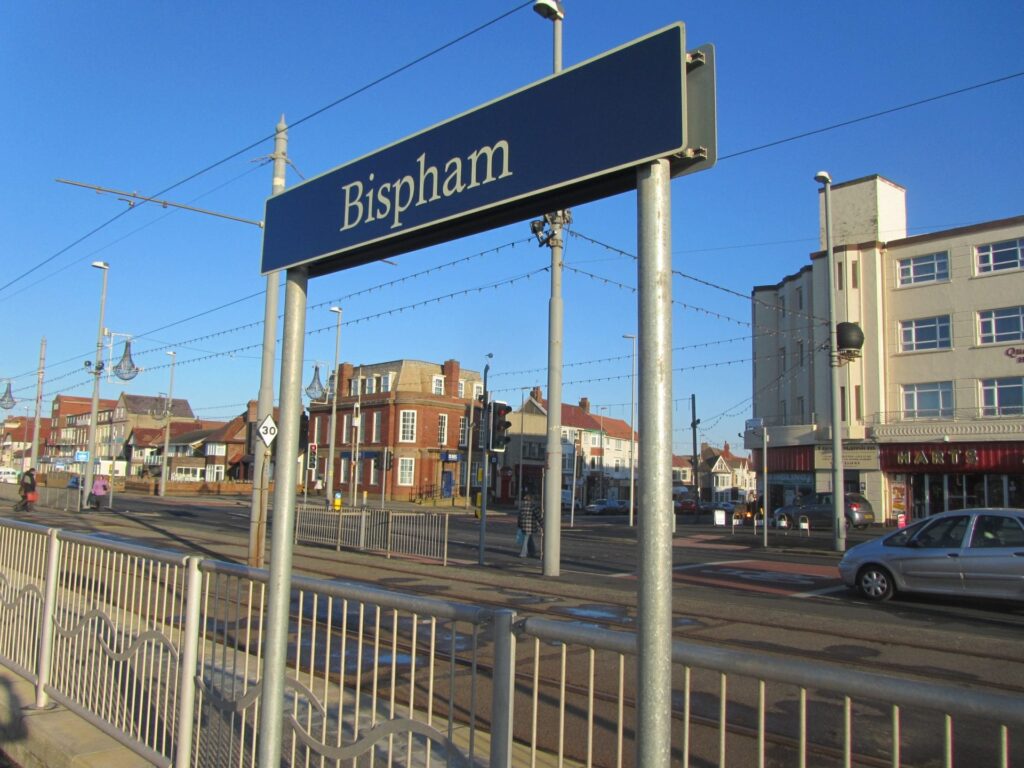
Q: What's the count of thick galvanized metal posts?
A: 2